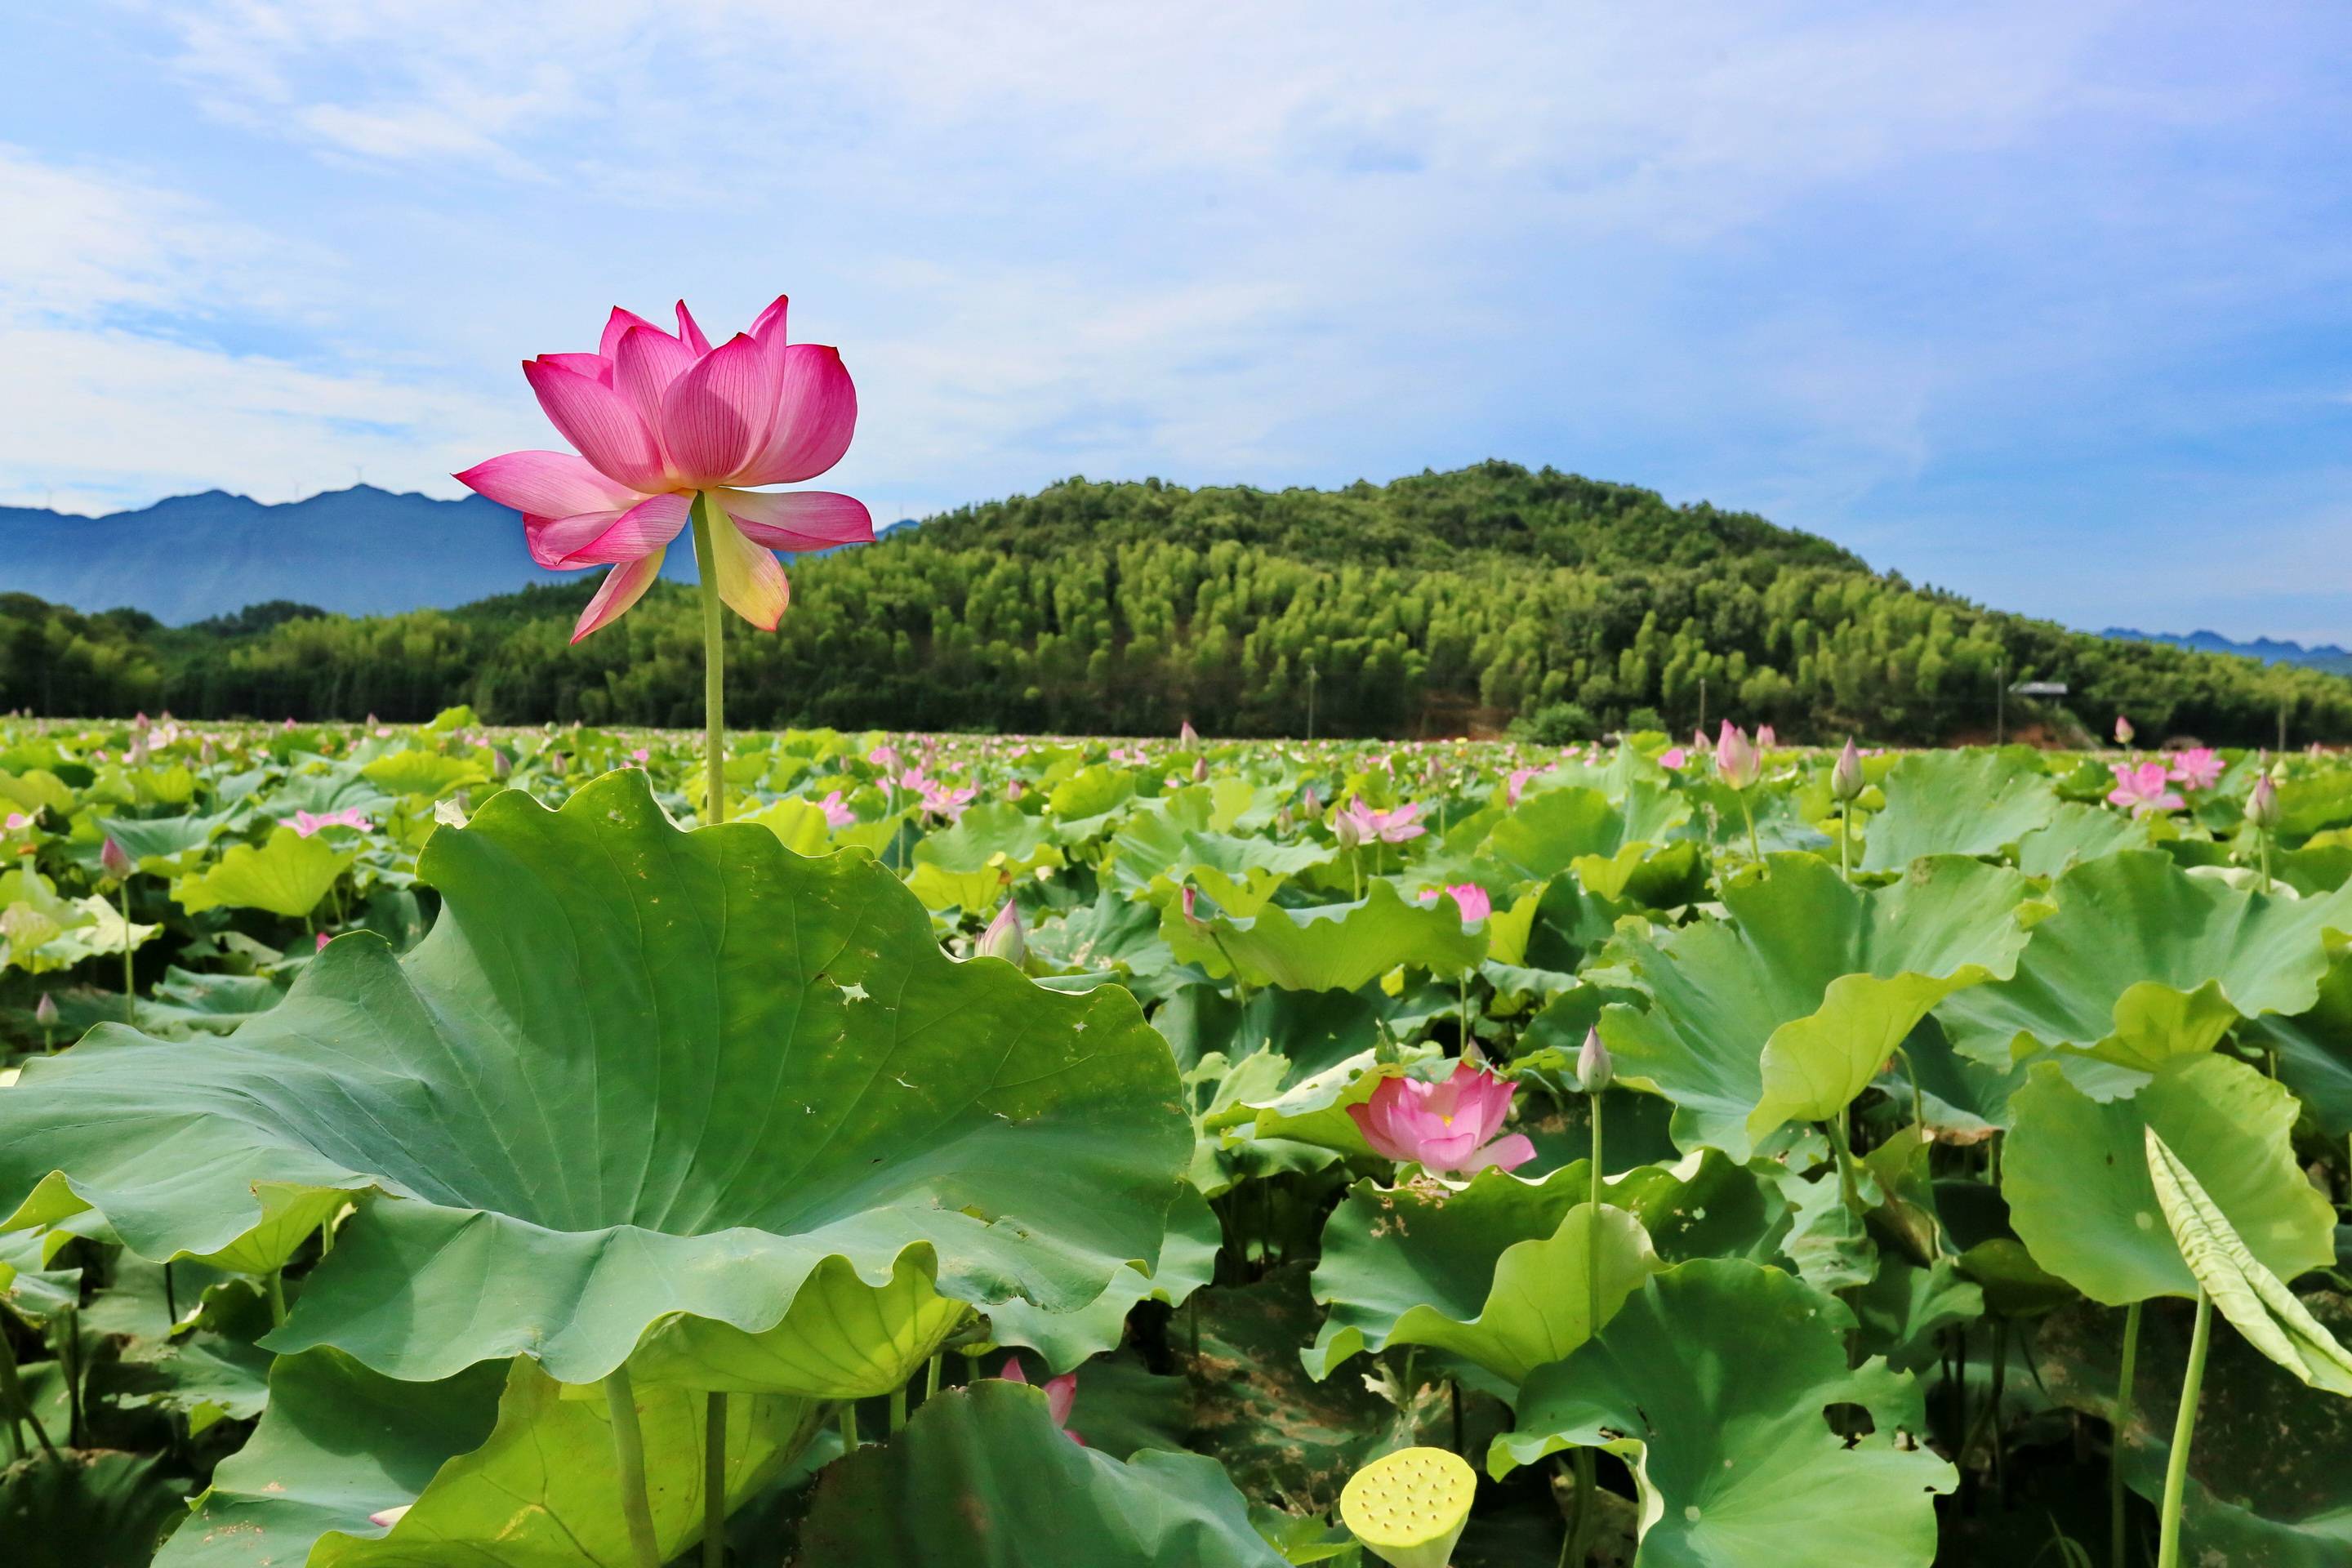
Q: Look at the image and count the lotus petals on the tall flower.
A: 14